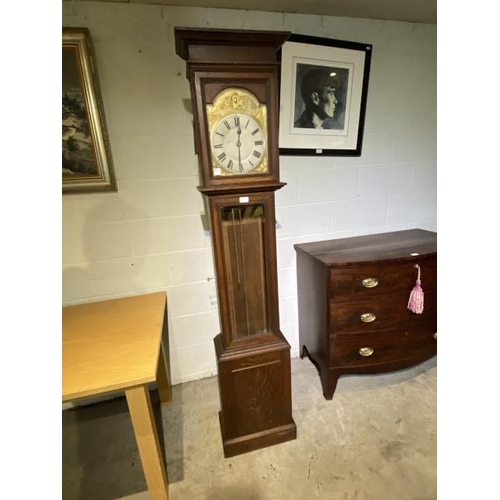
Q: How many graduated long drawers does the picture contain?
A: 3